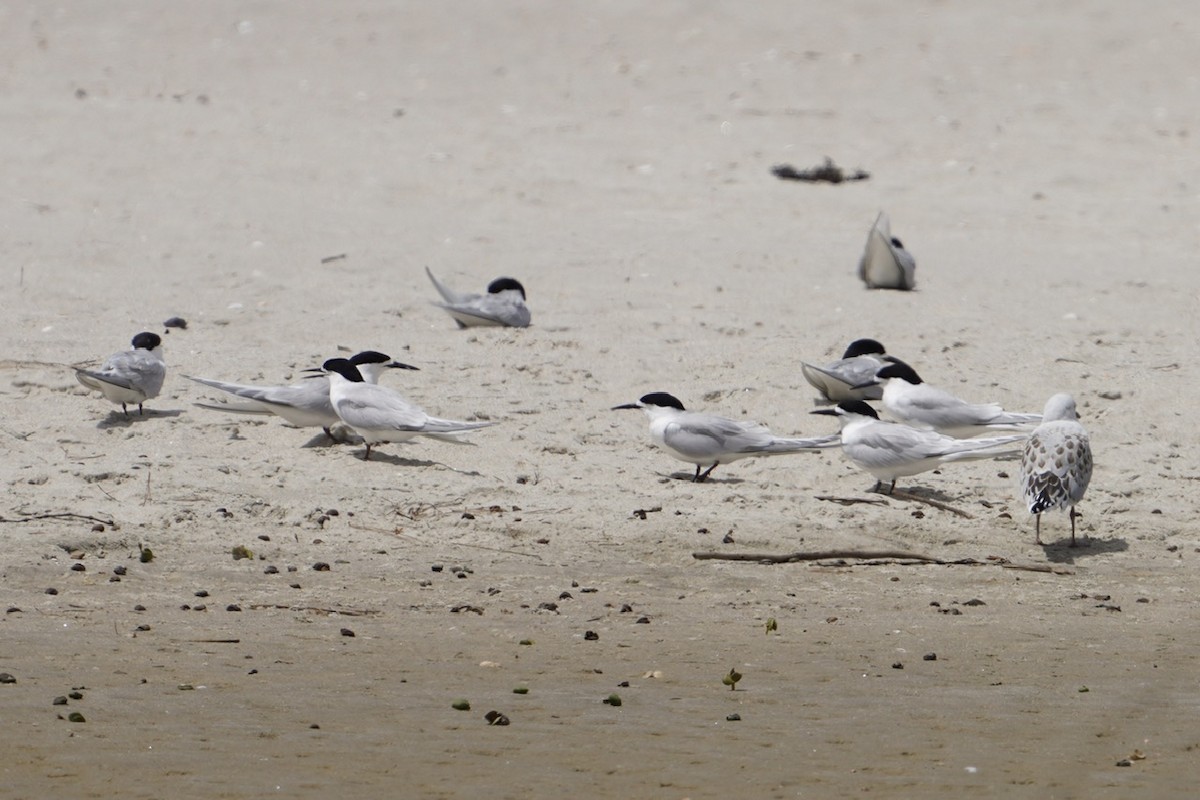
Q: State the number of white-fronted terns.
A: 9